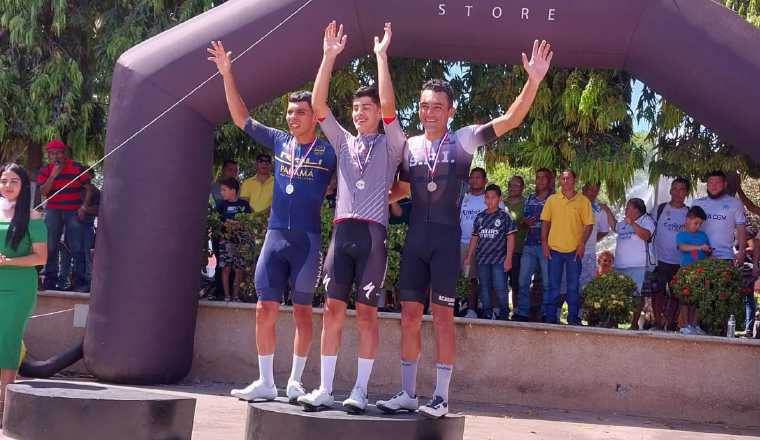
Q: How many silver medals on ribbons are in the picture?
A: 3